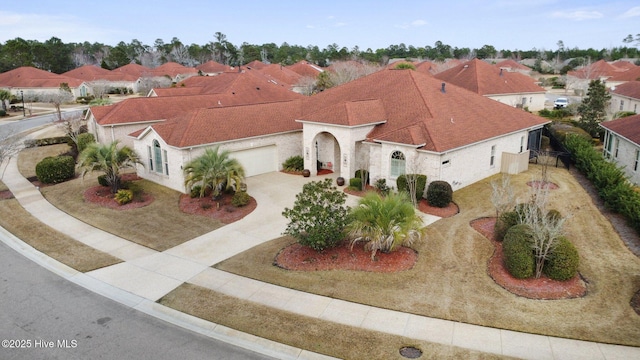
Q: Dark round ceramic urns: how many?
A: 2